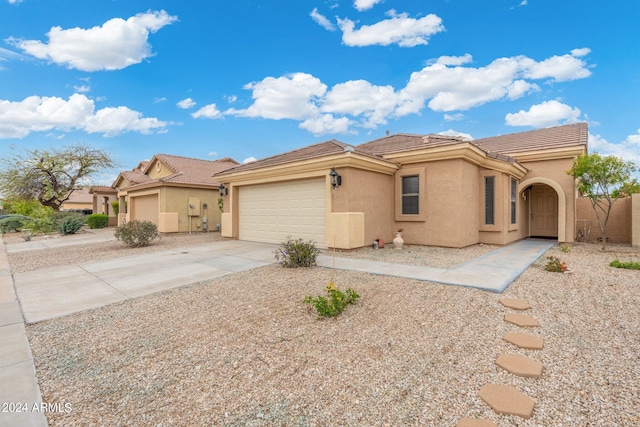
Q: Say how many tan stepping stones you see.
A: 6